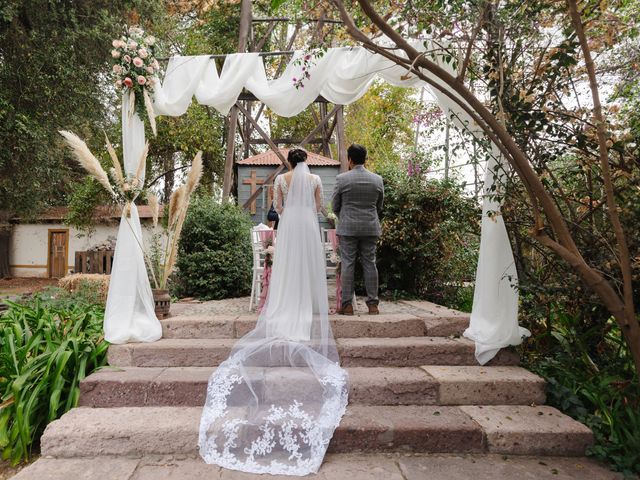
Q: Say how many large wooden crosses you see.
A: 1